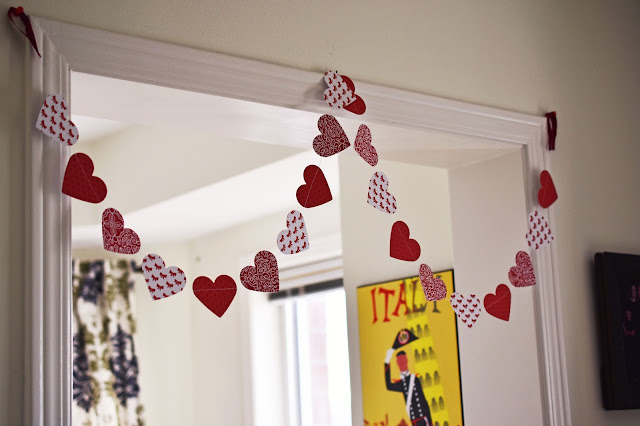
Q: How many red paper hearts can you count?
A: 7